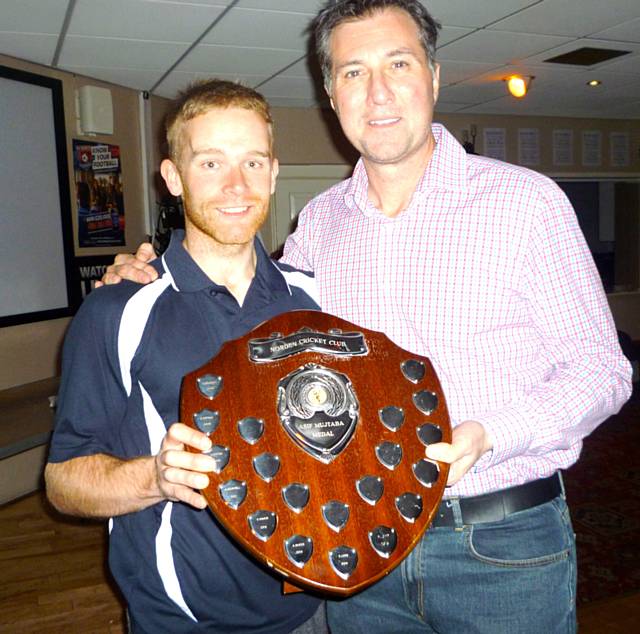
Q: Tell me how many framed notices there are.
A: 5